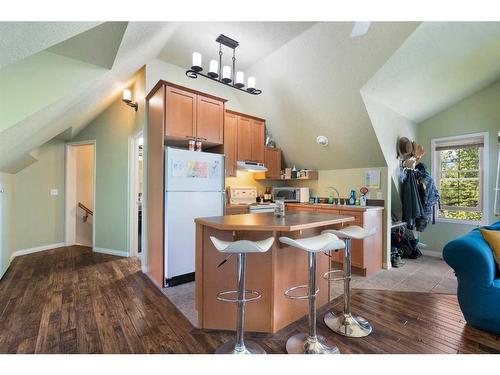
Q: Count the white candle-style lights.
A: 6